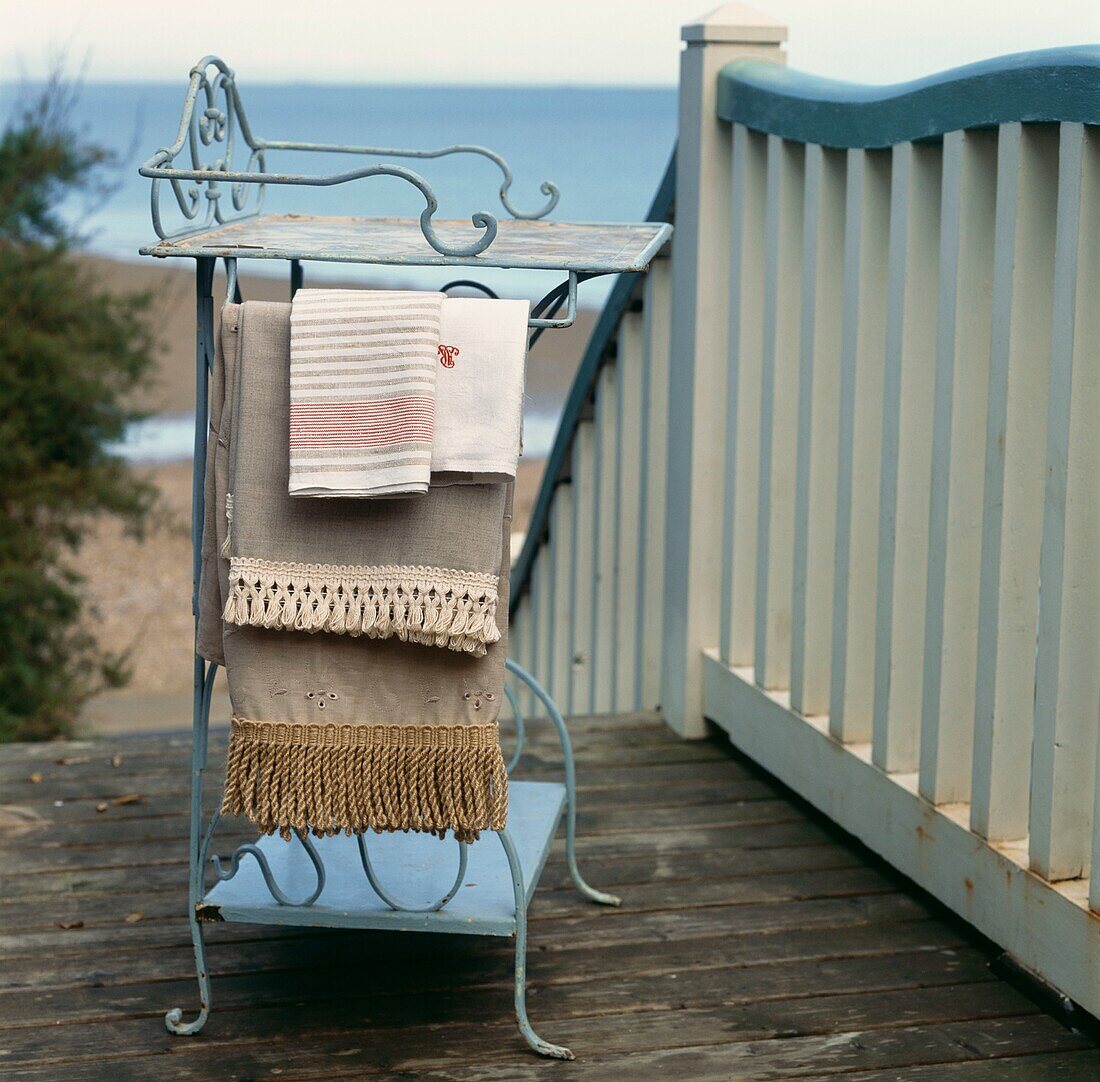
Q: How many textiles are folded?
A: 4